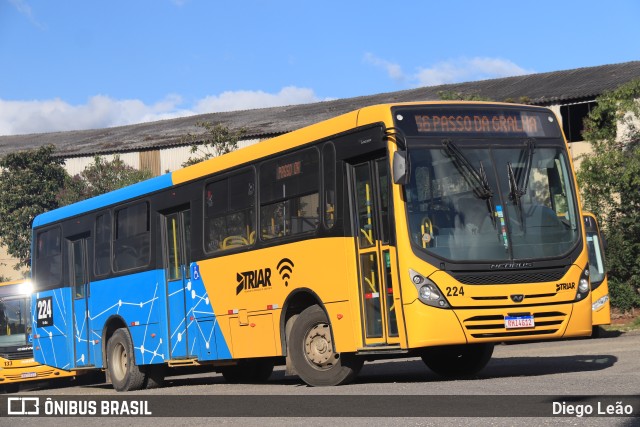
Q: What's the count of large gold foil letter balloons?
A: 0